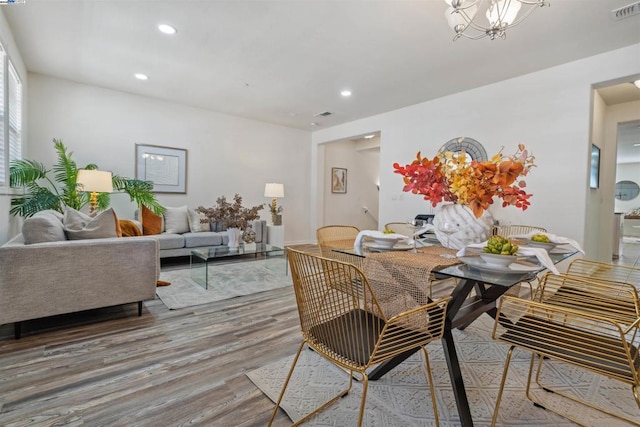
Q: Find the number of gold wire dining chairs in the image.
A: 6